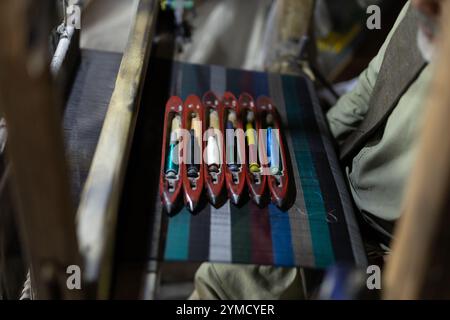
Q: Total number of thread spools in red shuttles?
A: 6